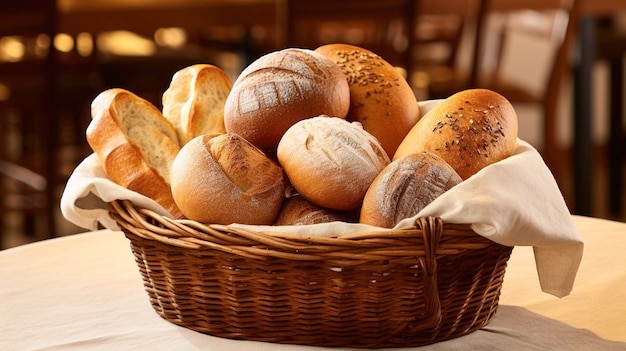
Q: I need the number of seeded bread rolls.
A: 2